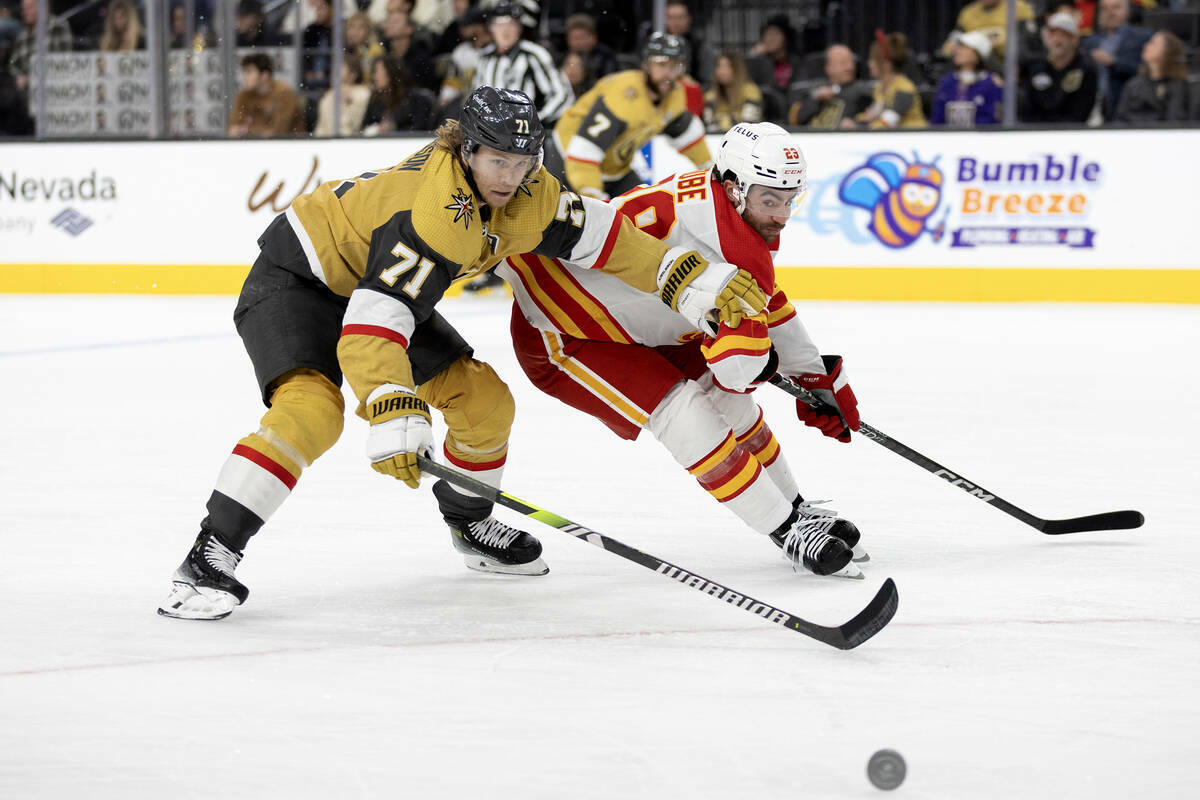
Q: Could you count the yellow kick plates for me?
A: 1